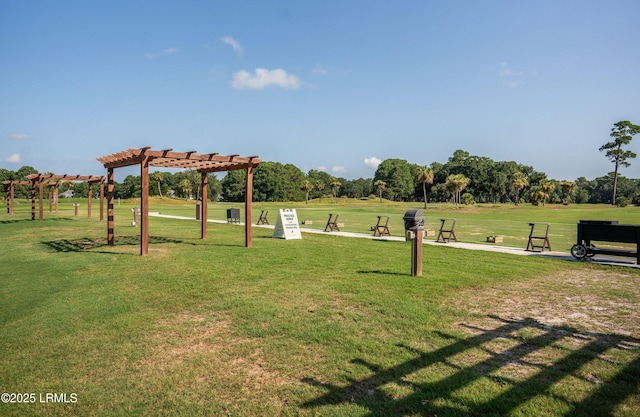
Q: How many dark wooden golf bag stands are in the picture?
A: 5